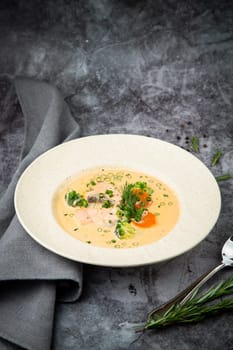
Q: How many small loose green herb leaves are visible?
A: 3